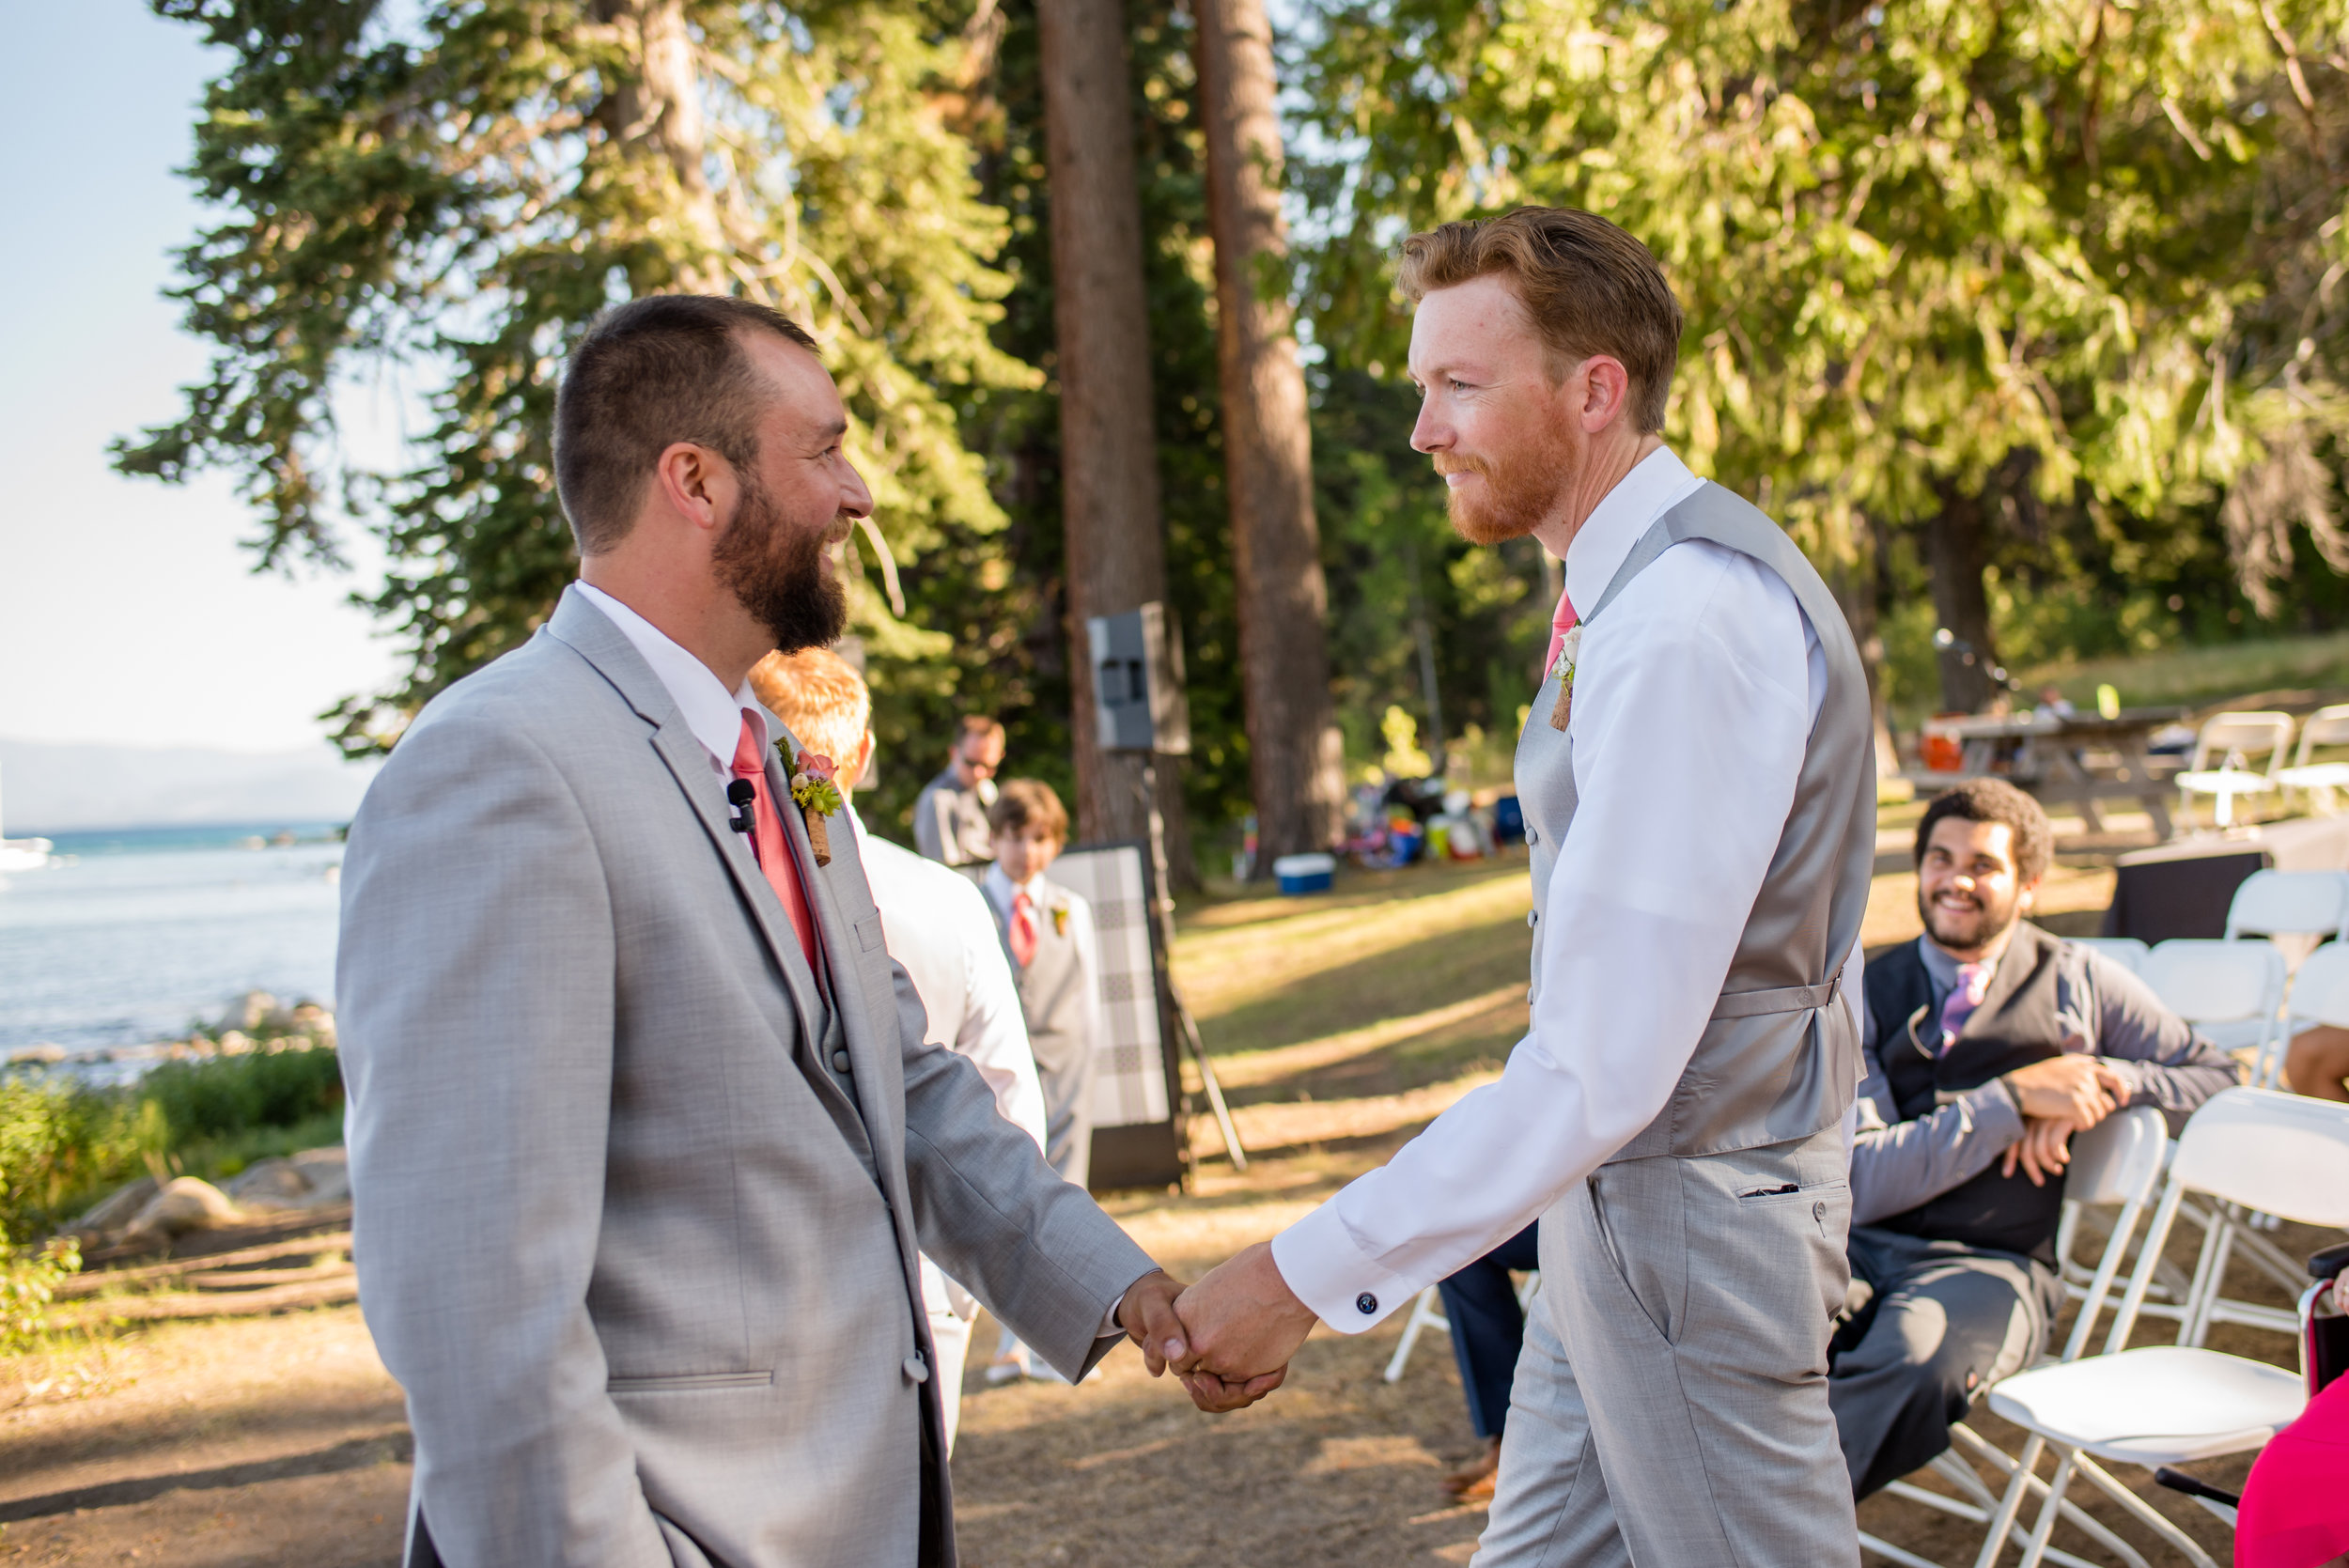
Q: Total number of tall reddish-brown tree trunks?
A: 2